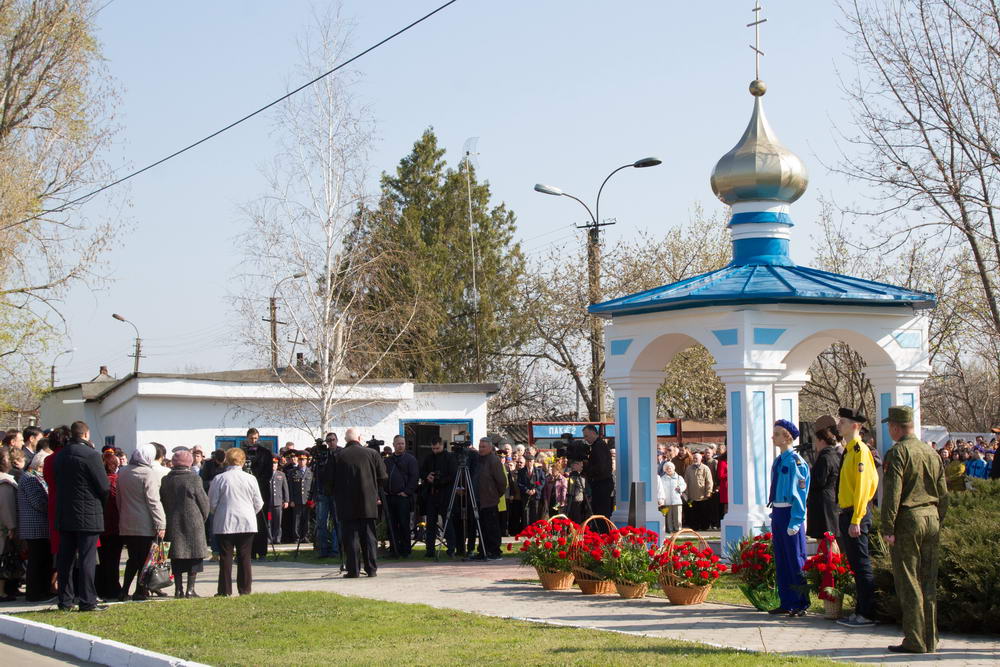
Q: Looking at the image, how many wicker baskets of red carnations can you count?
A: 5